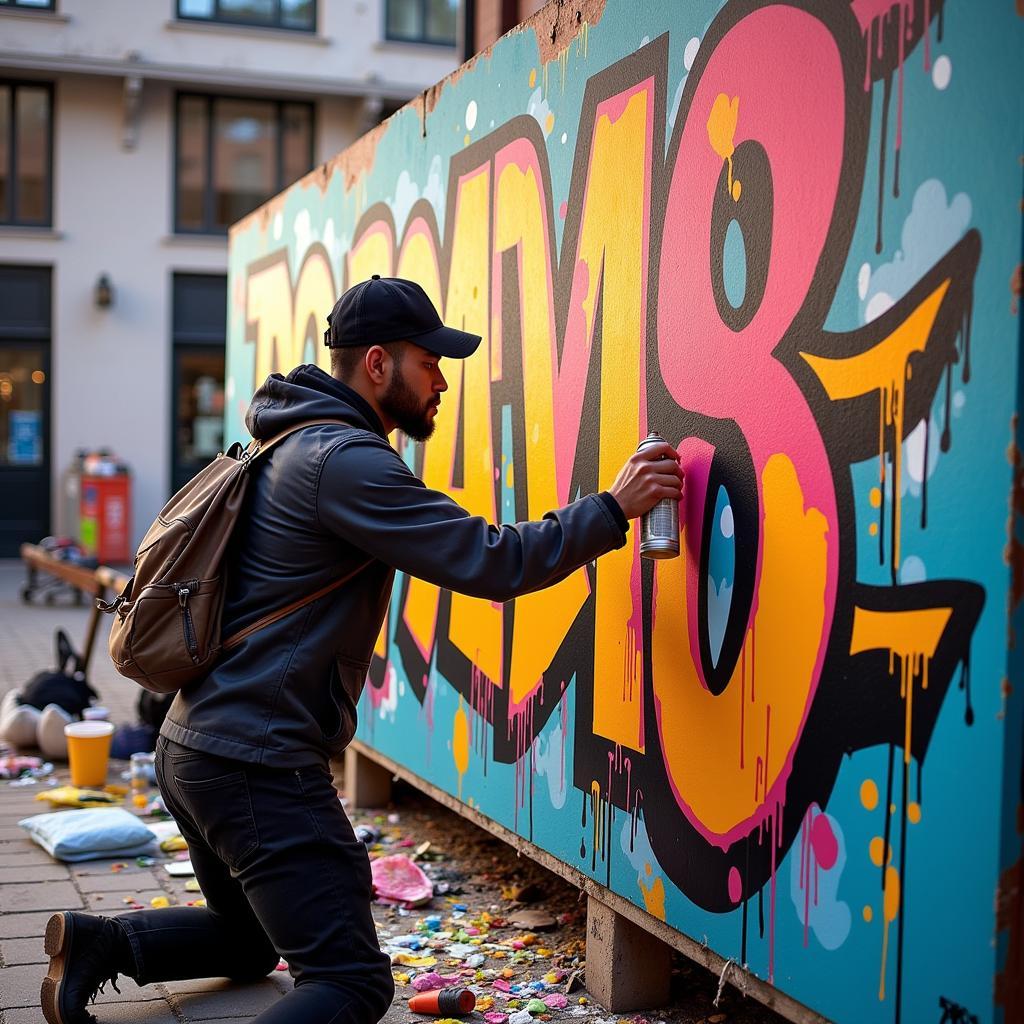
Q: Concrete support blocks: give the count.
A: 2